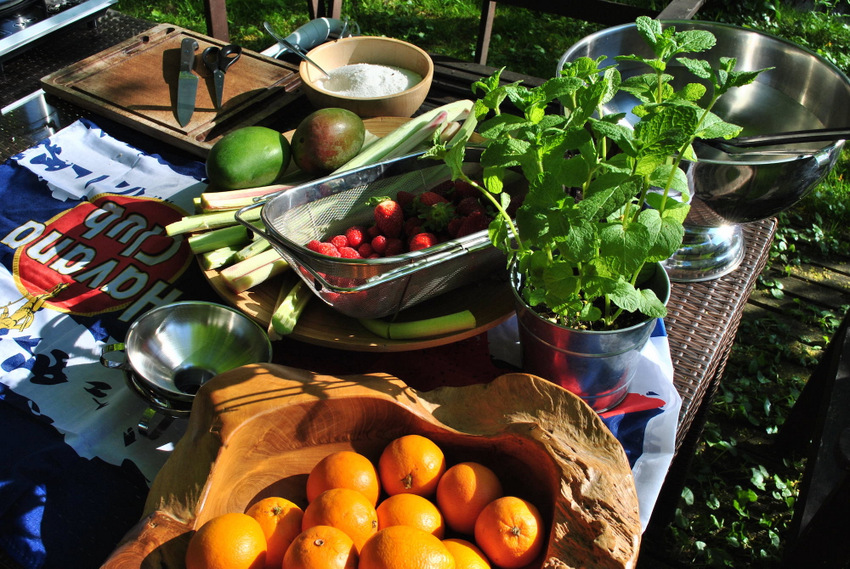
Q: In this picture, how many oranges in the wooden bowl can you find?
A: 11